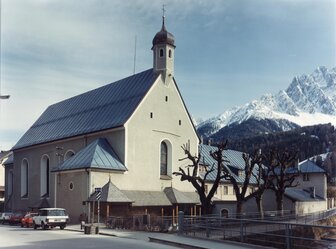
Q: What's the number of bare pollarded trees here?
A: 4